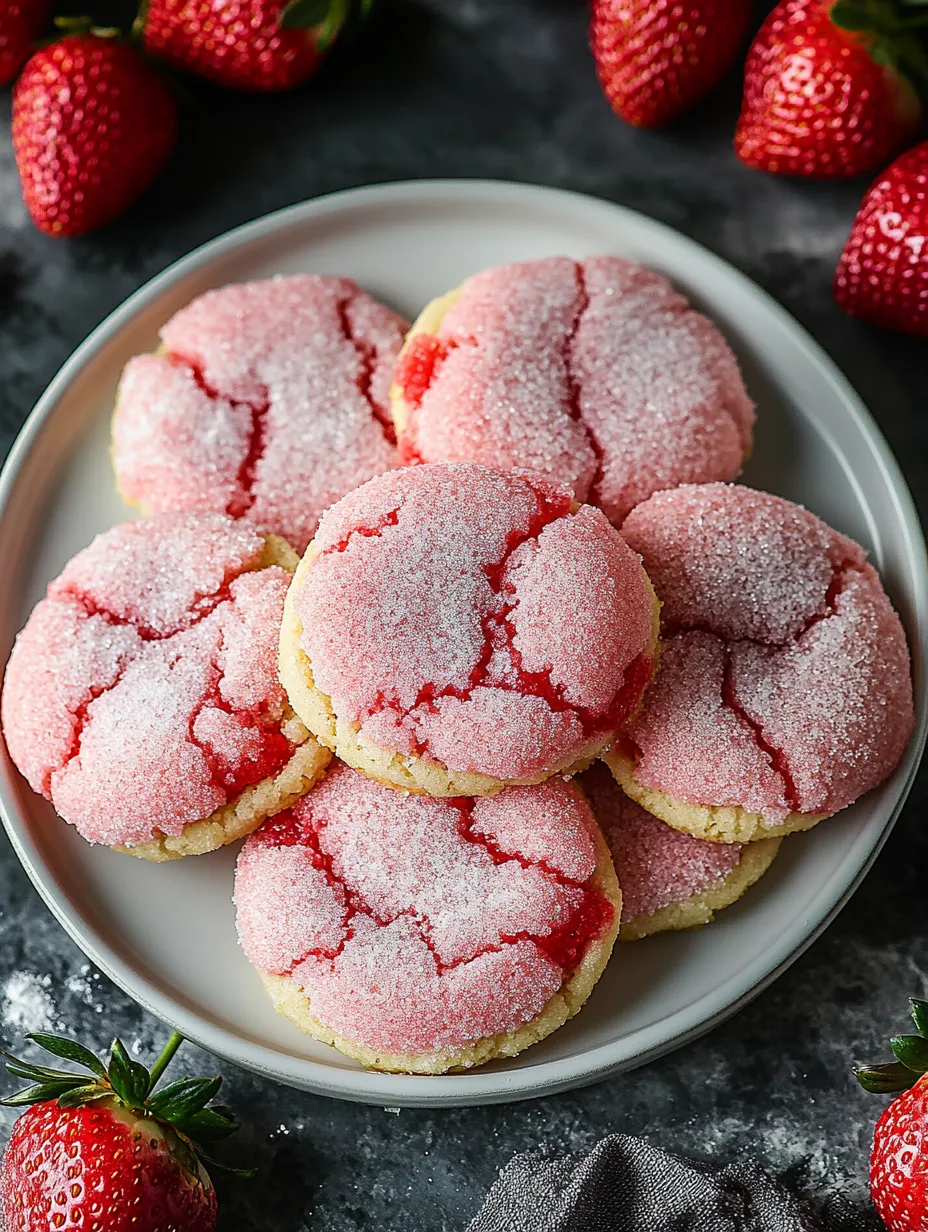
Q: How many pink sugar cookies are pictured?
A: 7